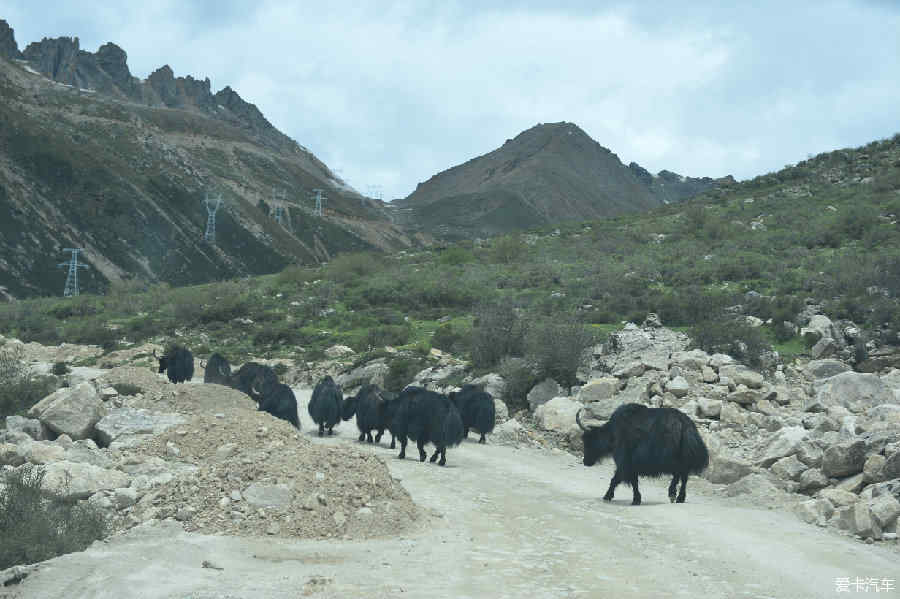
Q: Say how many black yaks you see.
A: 9